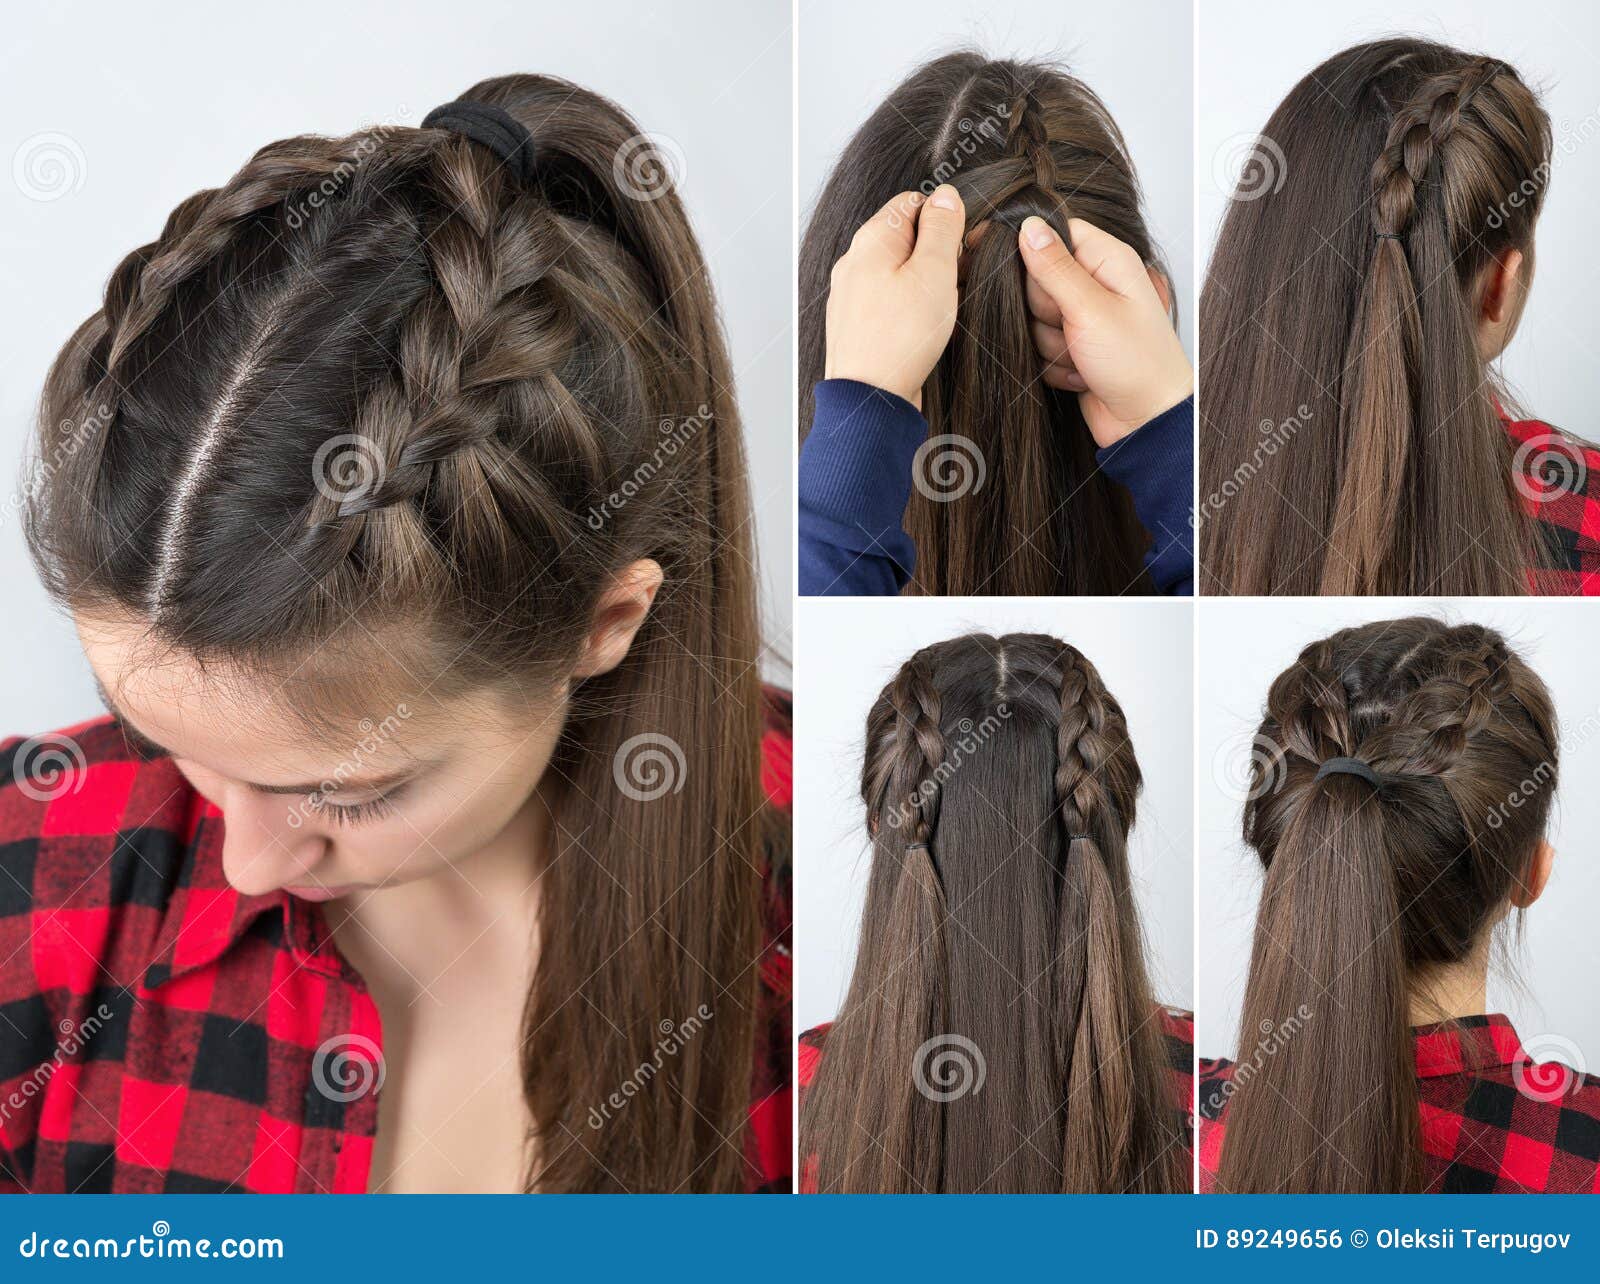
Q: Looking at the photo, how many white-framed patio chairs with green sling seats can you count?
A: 0